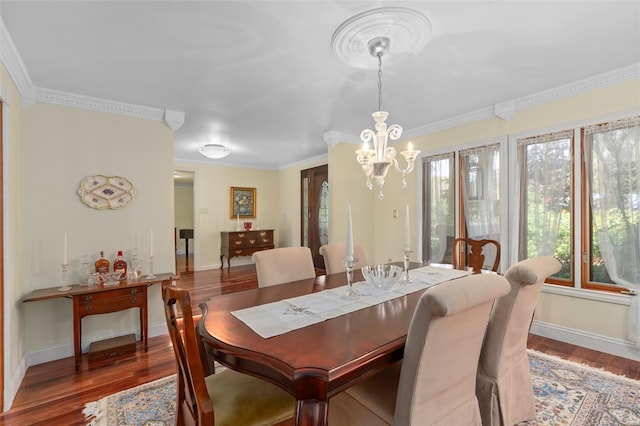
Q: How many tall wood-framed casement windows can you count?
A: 4